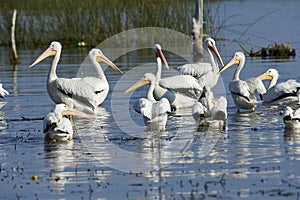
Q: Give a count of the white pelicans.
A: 11